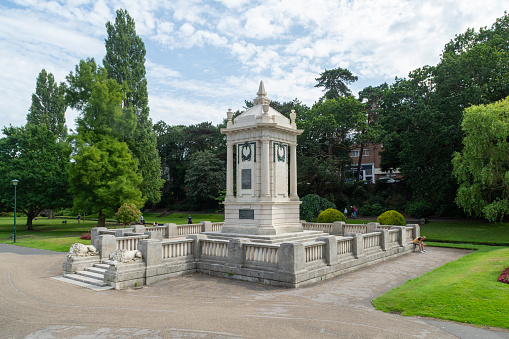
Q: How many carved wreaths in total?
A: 2